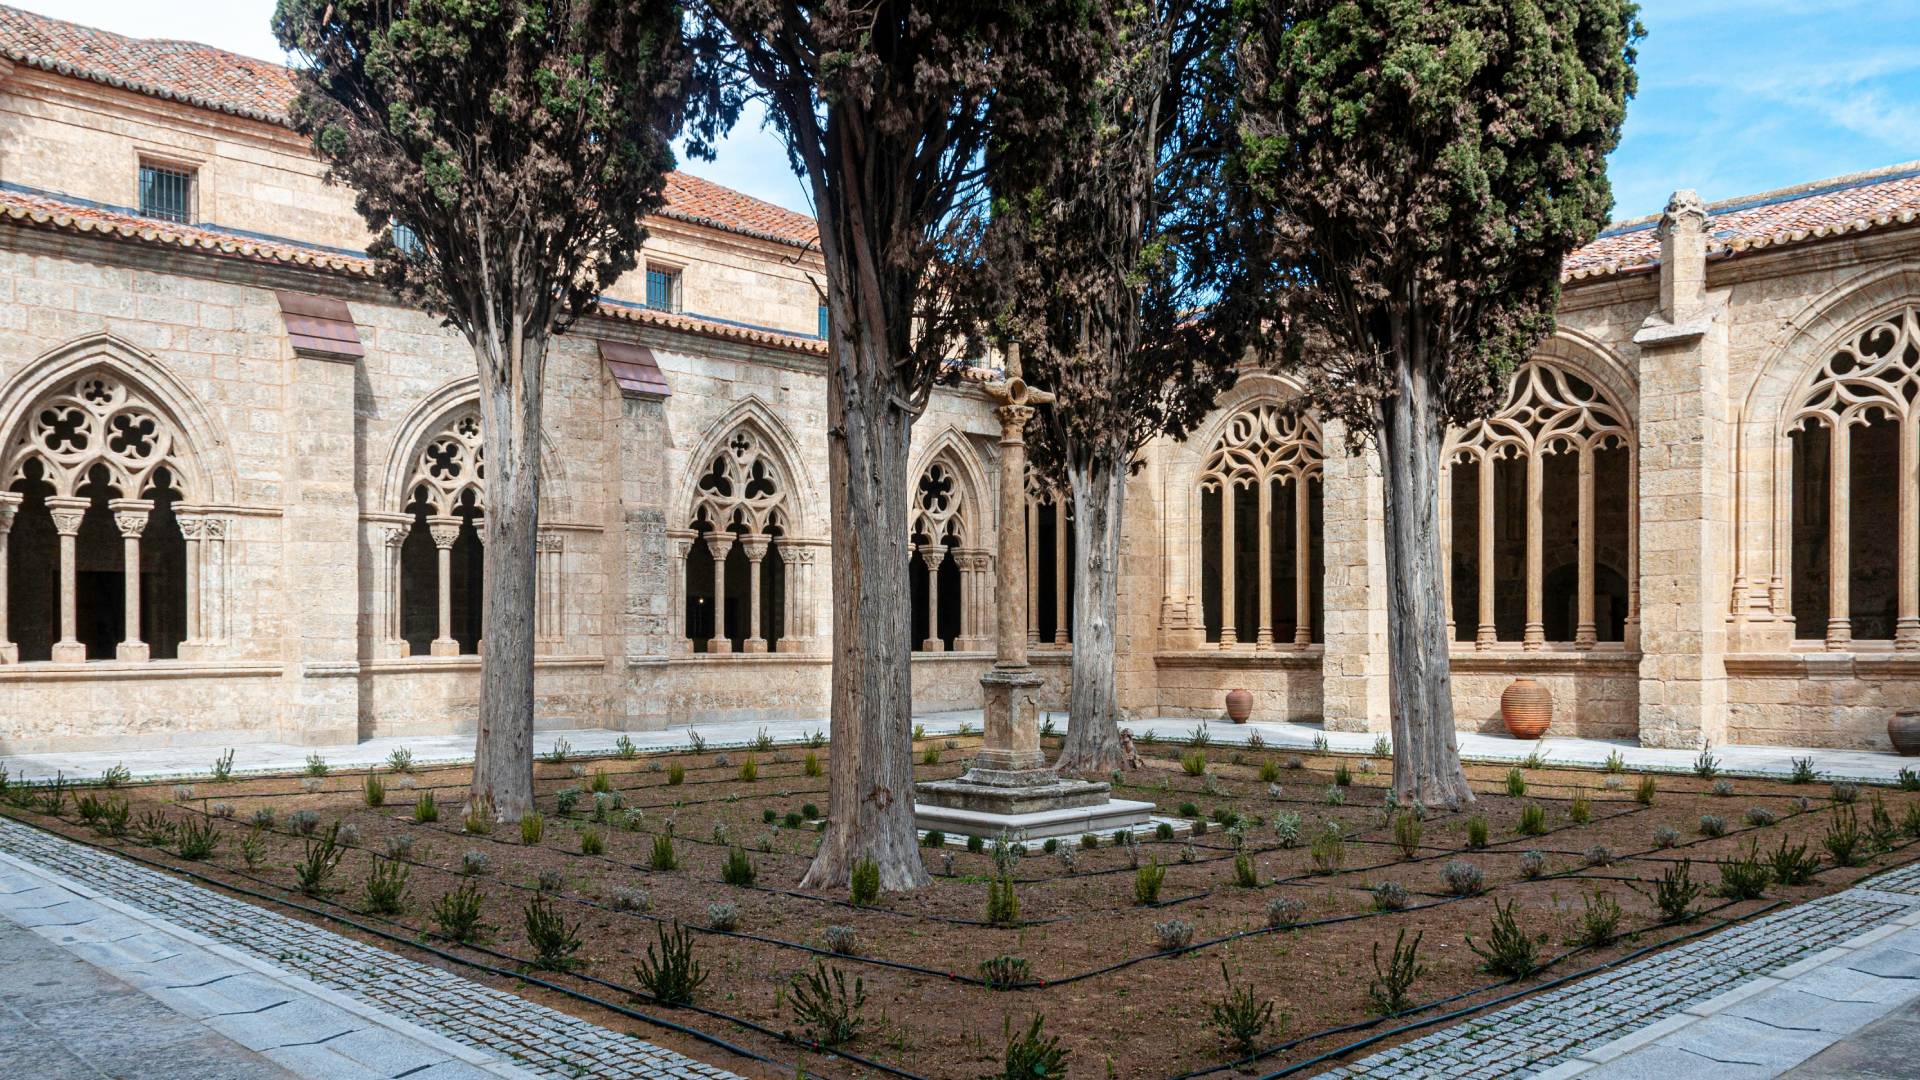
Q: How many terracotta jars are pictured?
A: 3